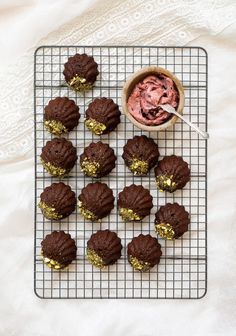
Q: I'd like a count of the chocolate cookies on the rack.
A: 14